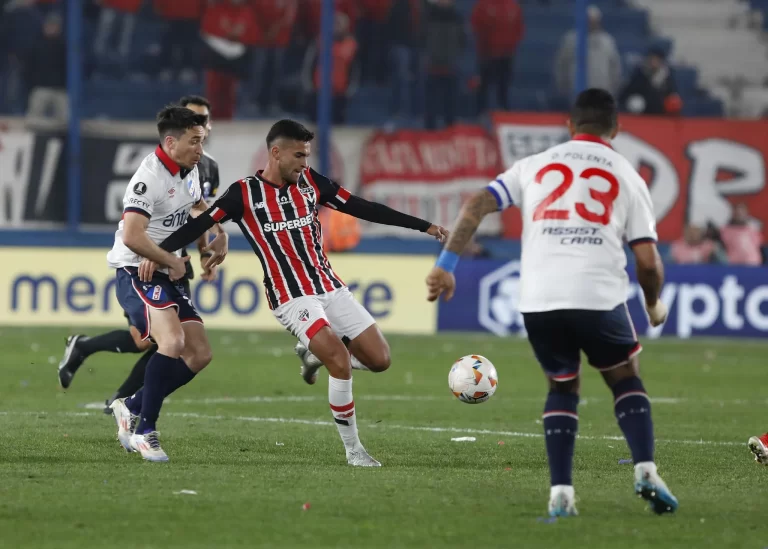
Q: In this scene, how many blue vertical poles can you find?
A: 3